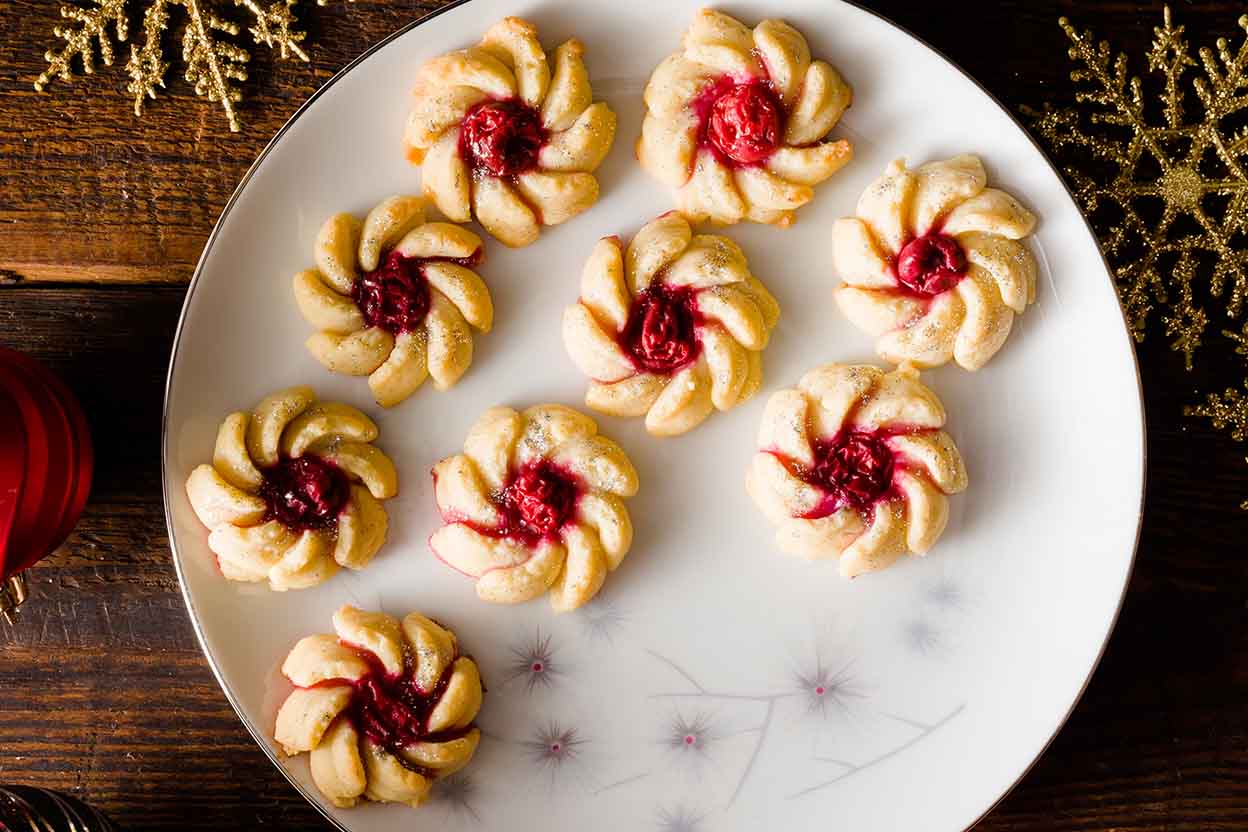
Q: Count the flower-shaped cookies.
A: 9